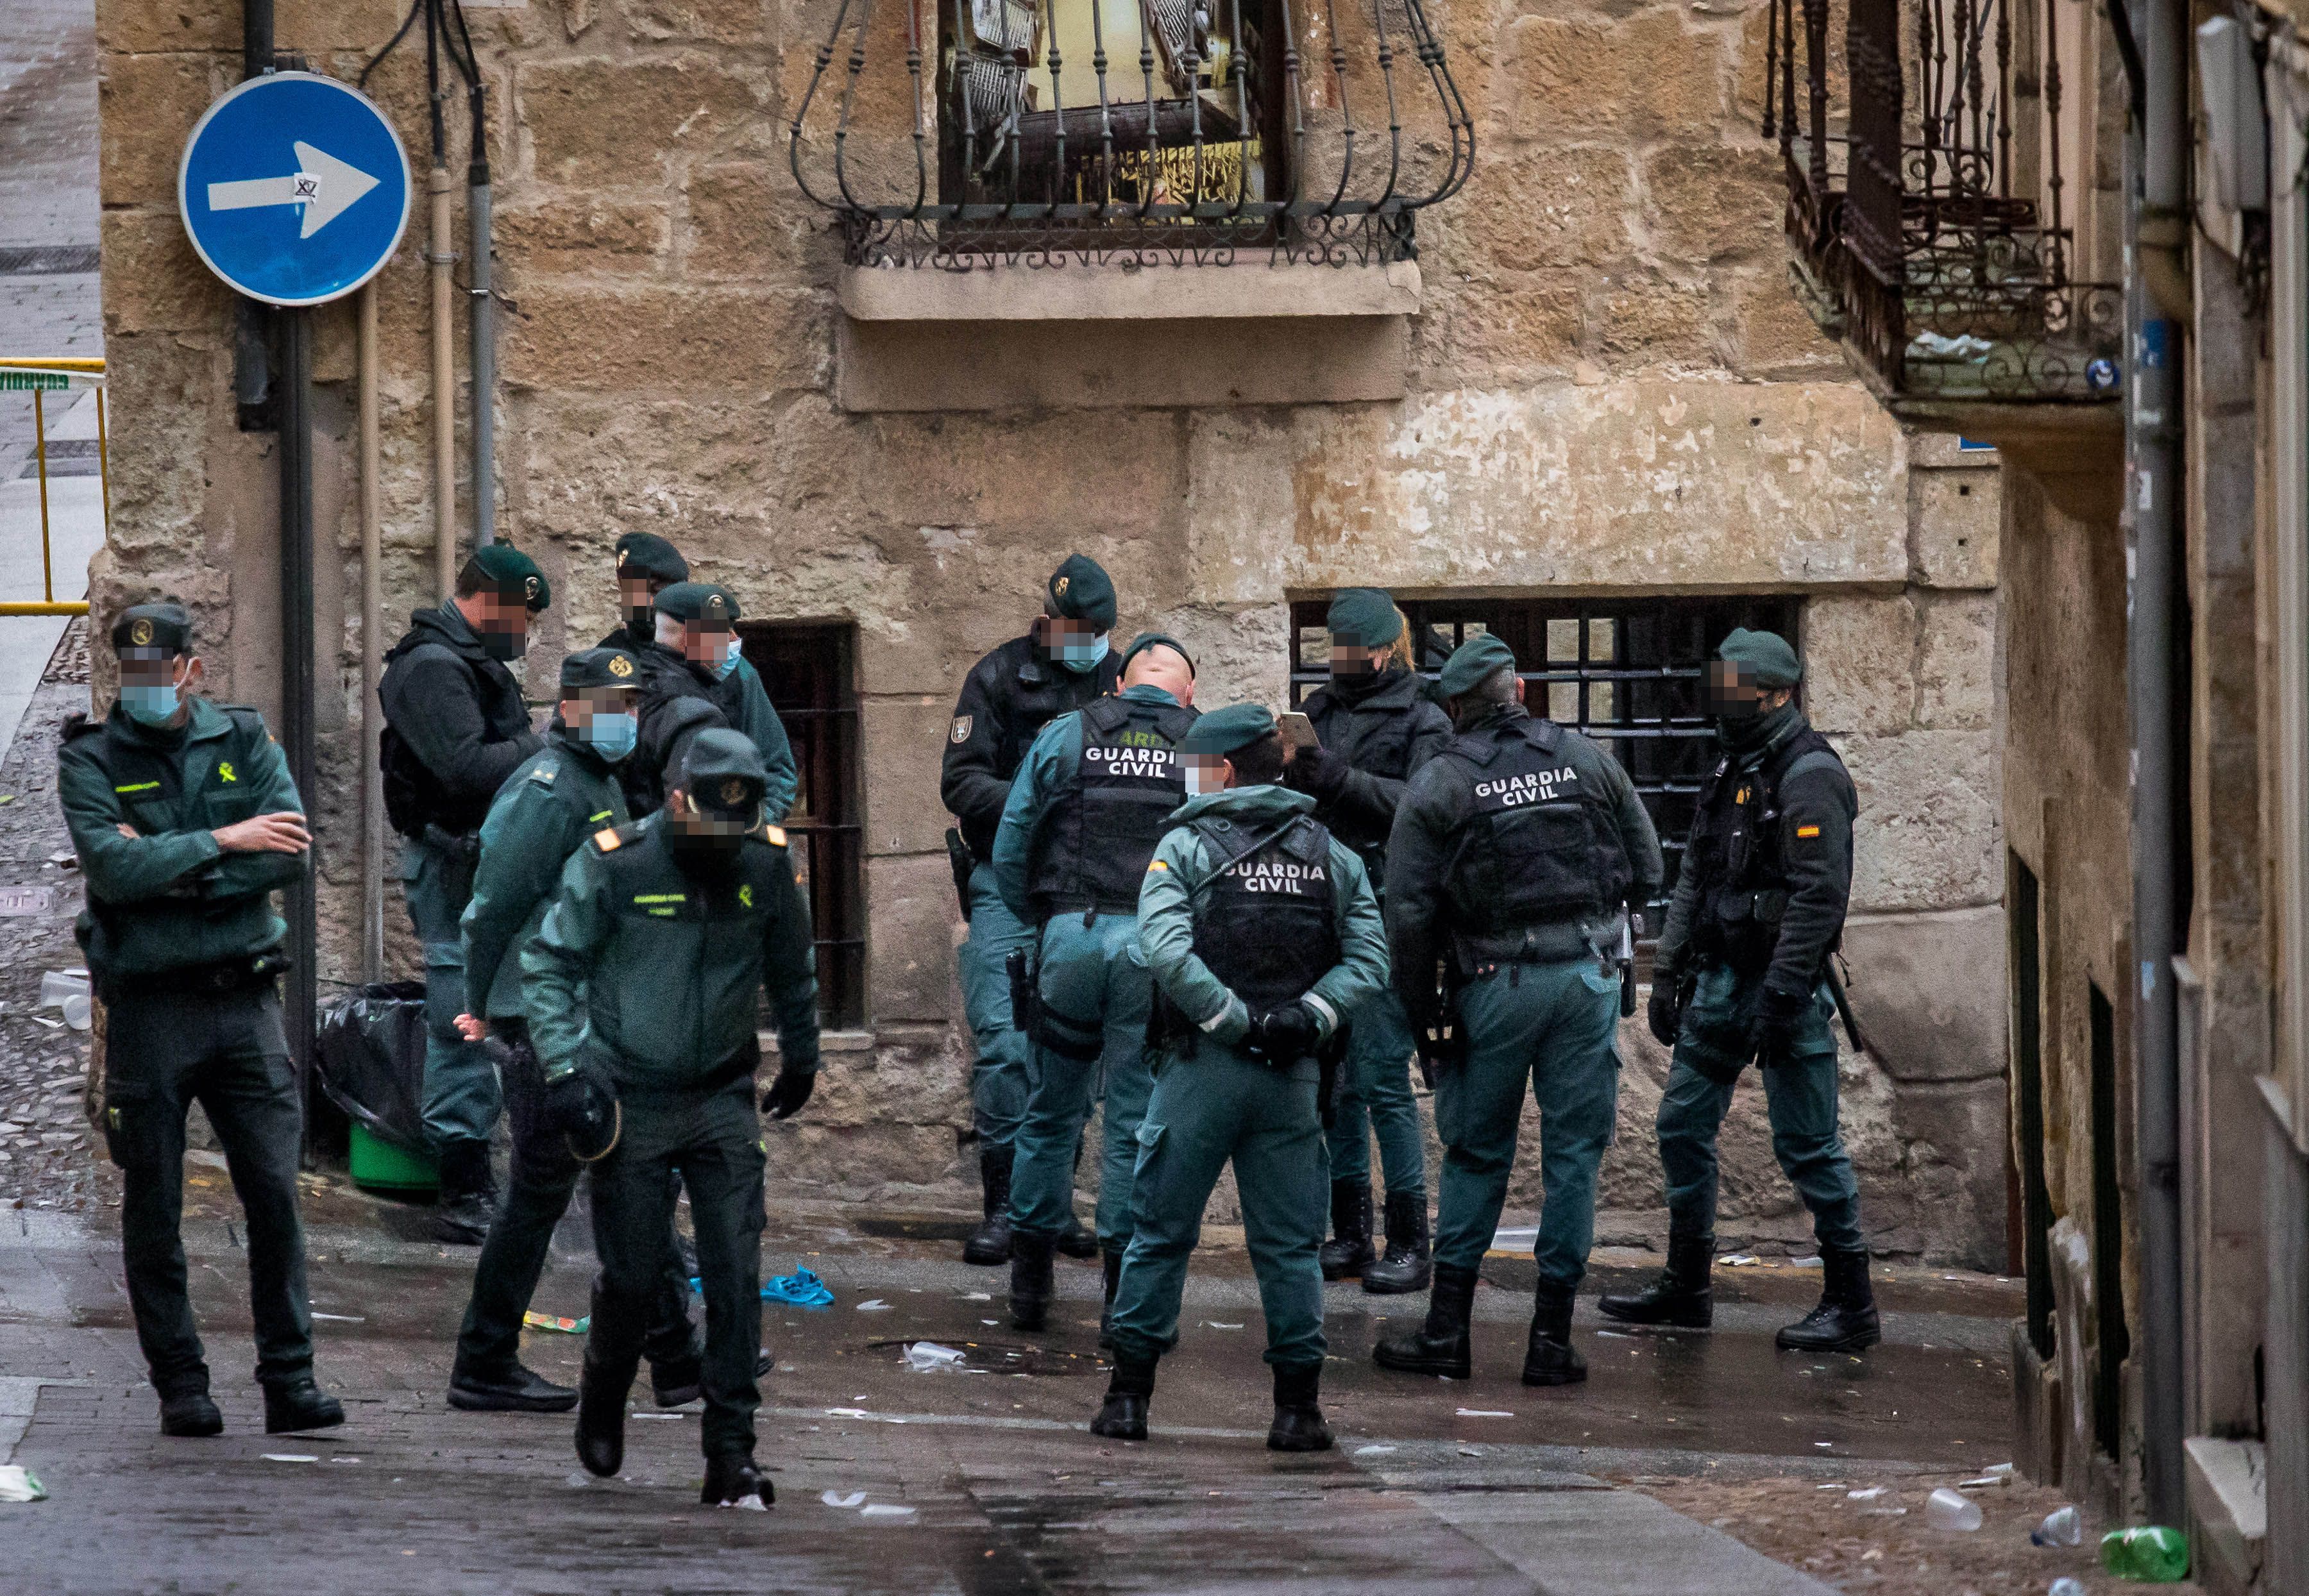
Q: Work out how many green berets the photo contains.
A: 9